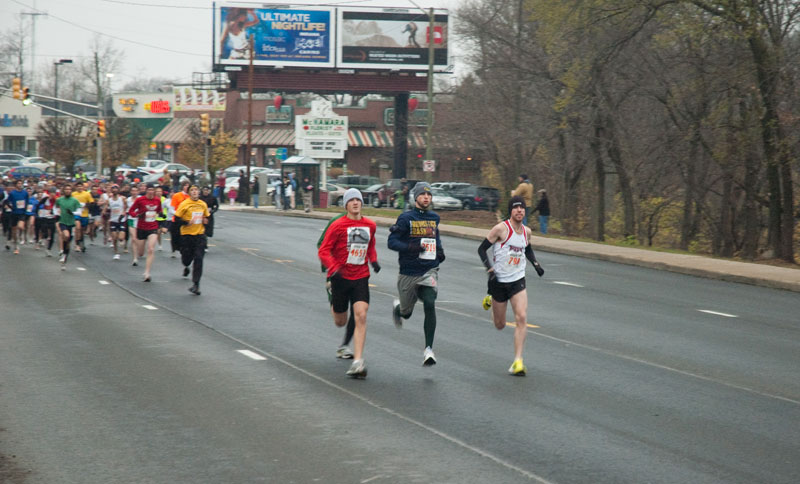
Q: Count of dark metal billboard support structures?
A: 1